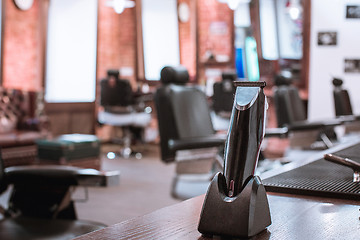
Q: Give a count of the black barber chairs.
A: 6